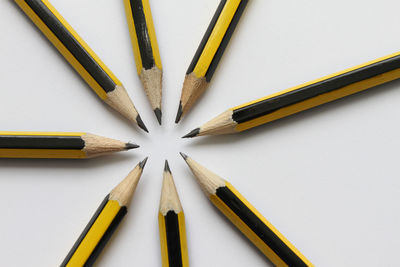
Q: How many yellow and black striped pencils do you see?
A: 8